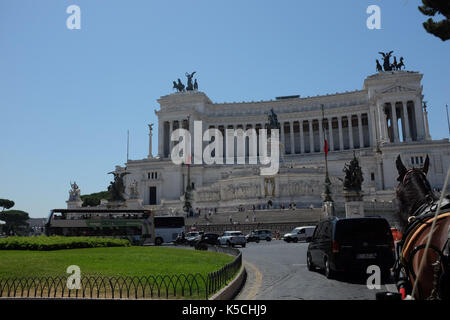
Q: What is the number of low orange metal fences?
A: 0